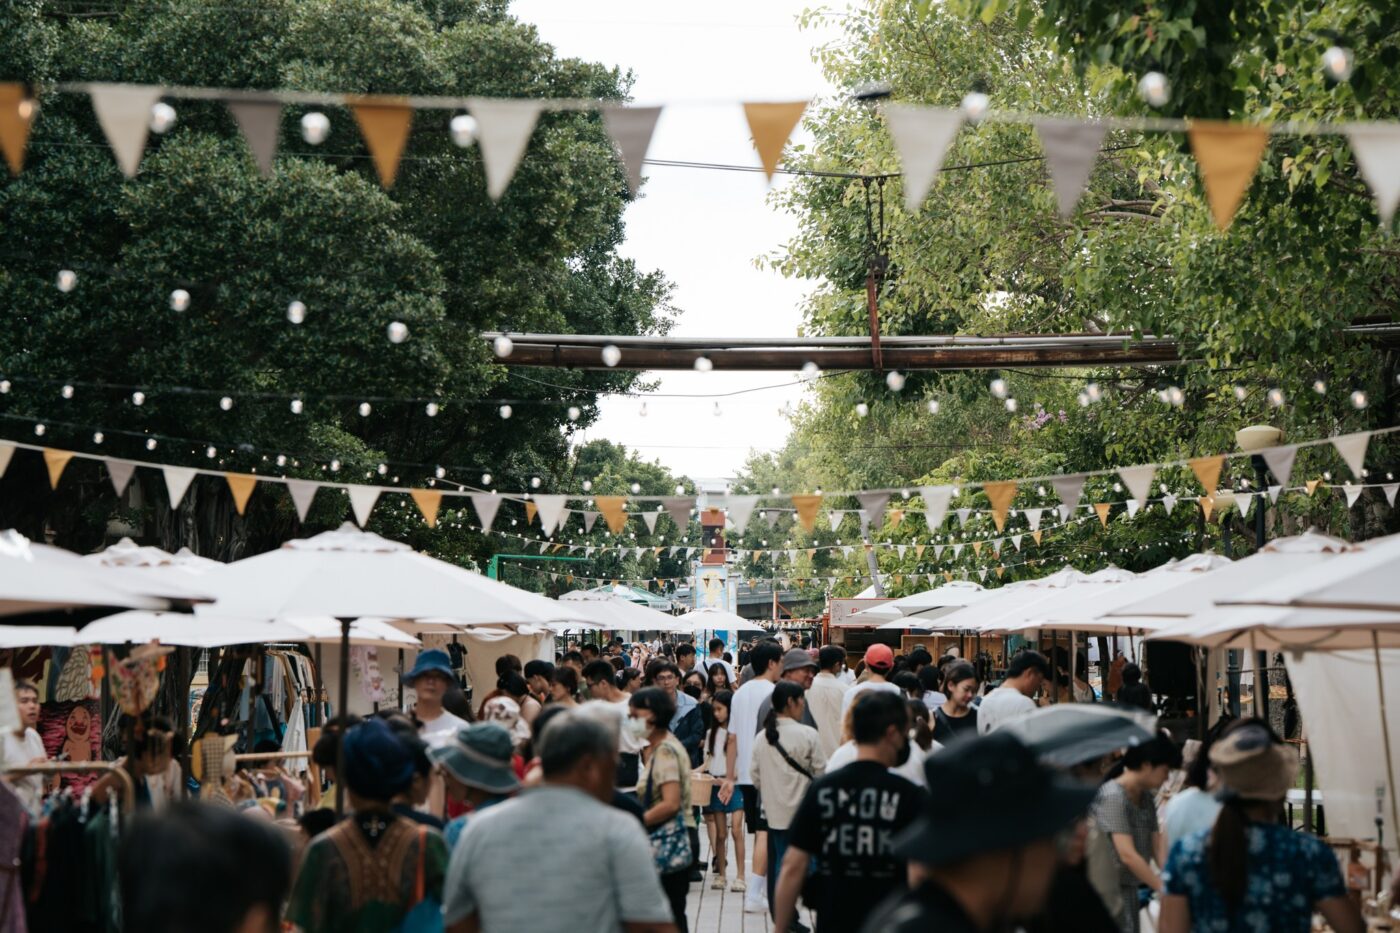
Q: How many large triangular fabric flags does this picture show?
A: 11